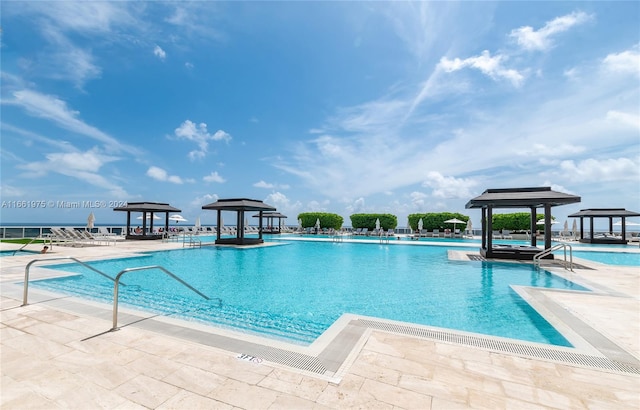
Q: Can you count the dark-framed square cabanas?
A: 5